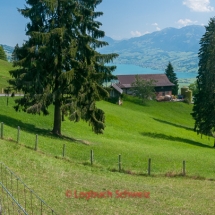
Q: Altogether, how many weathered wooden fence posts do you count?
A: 8